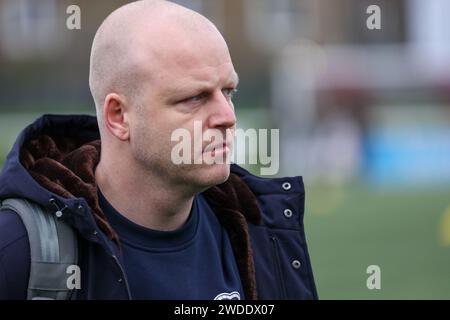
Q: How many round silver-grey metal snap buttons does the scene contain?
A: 3